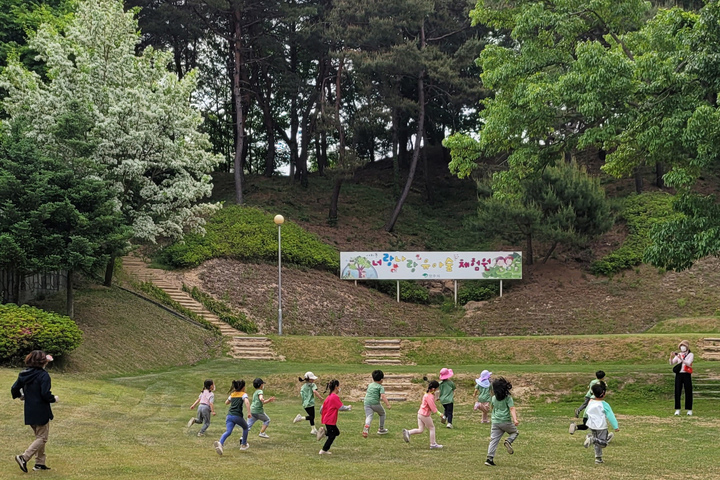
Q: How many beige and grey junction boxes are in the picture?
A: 0